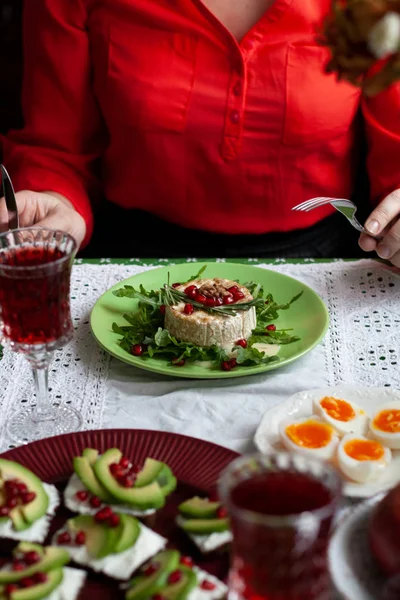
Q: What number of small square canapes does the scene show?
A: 6